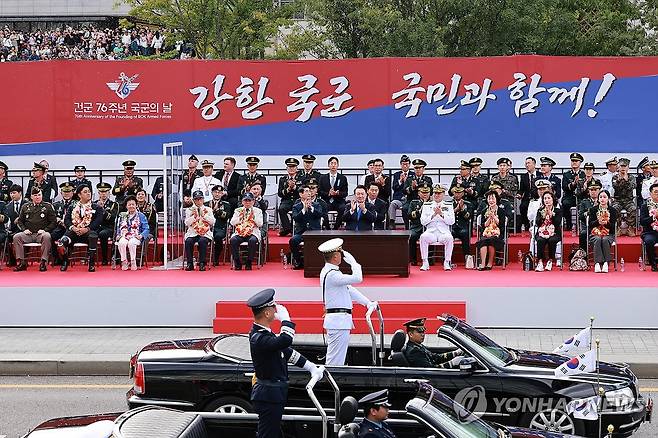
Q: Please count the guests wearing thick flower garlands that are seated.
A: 8